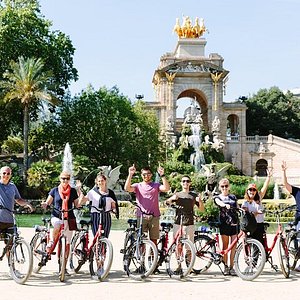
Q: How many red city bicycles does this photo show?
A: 5